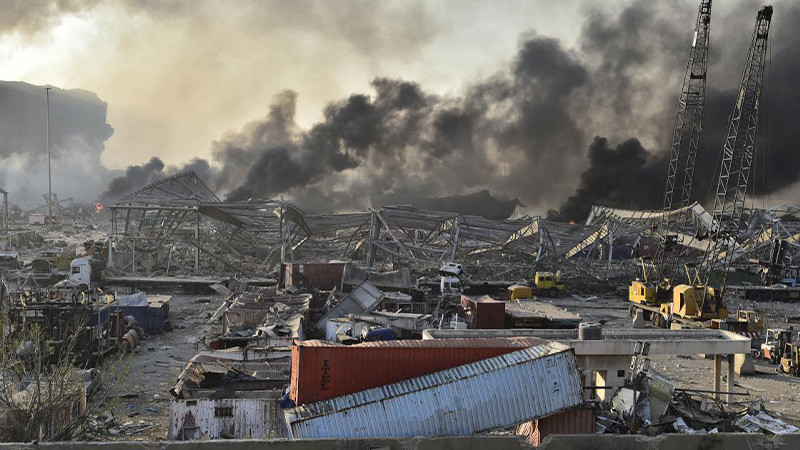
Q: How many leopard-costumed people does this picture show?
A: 0